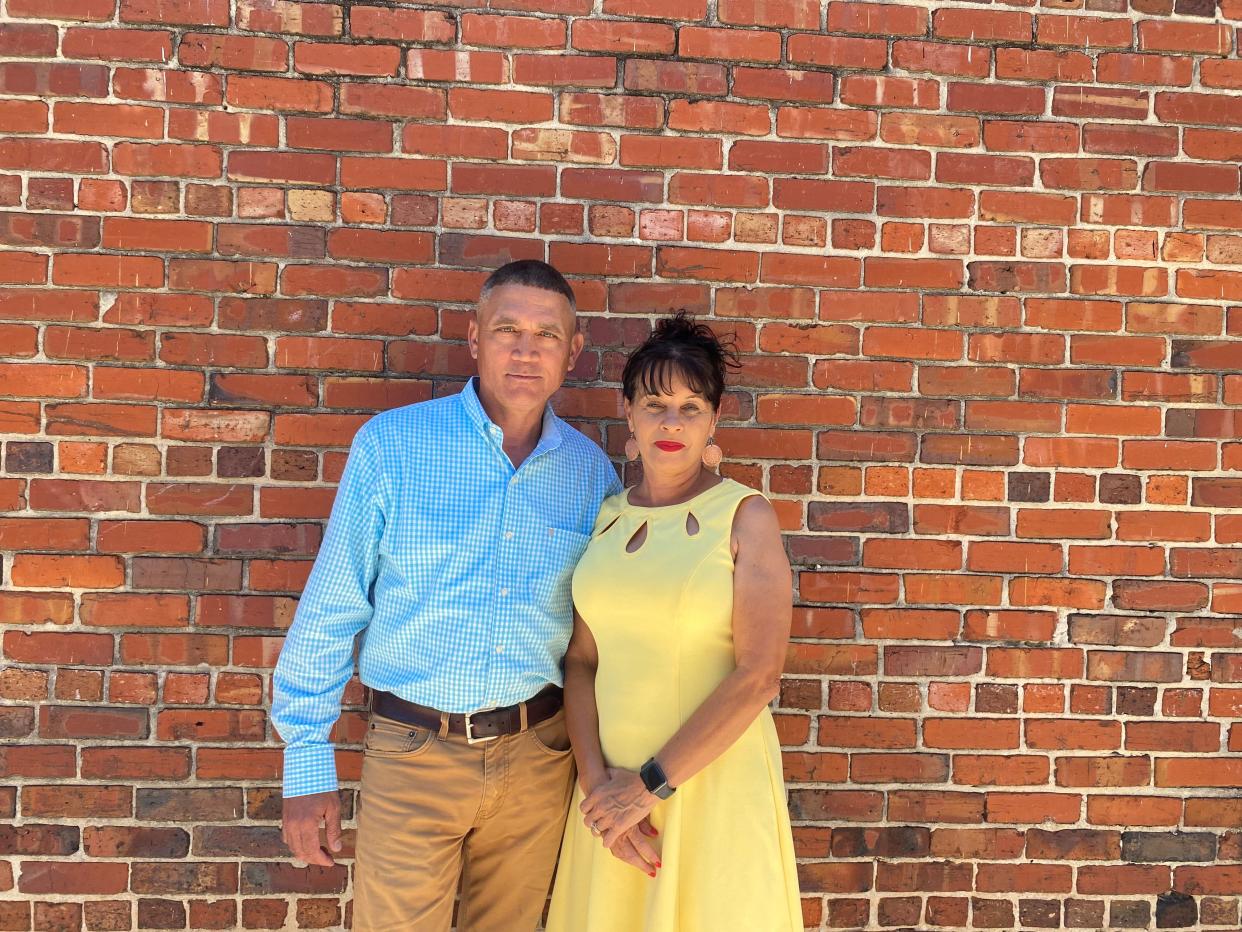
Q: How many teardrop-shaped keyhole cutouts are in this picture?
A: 3